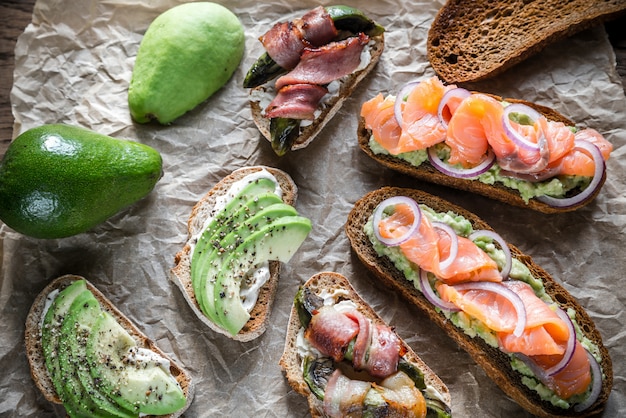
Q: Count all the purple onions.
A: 12